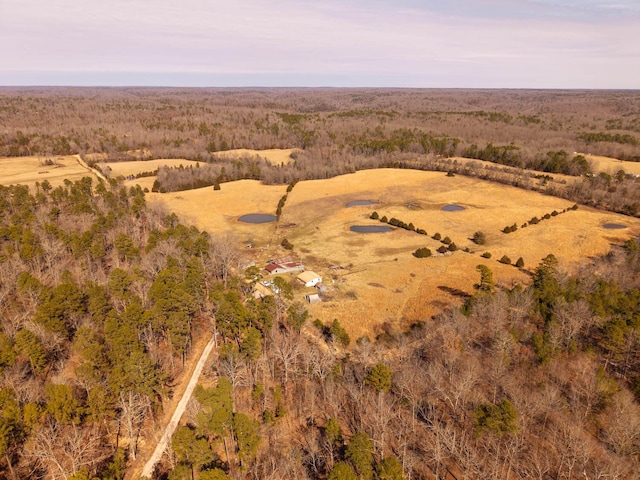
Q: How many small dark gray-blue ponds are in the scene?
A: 5